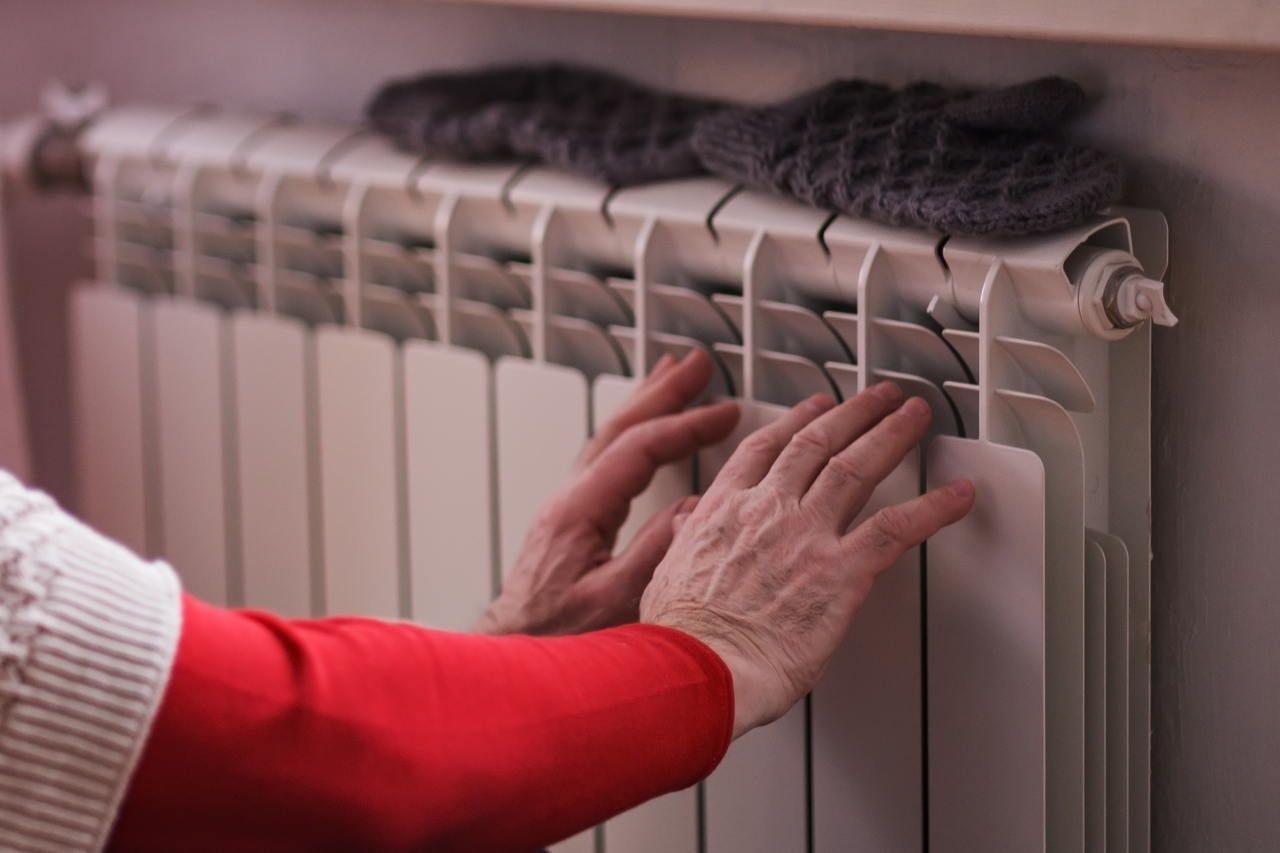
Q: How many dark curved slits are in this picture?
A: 9